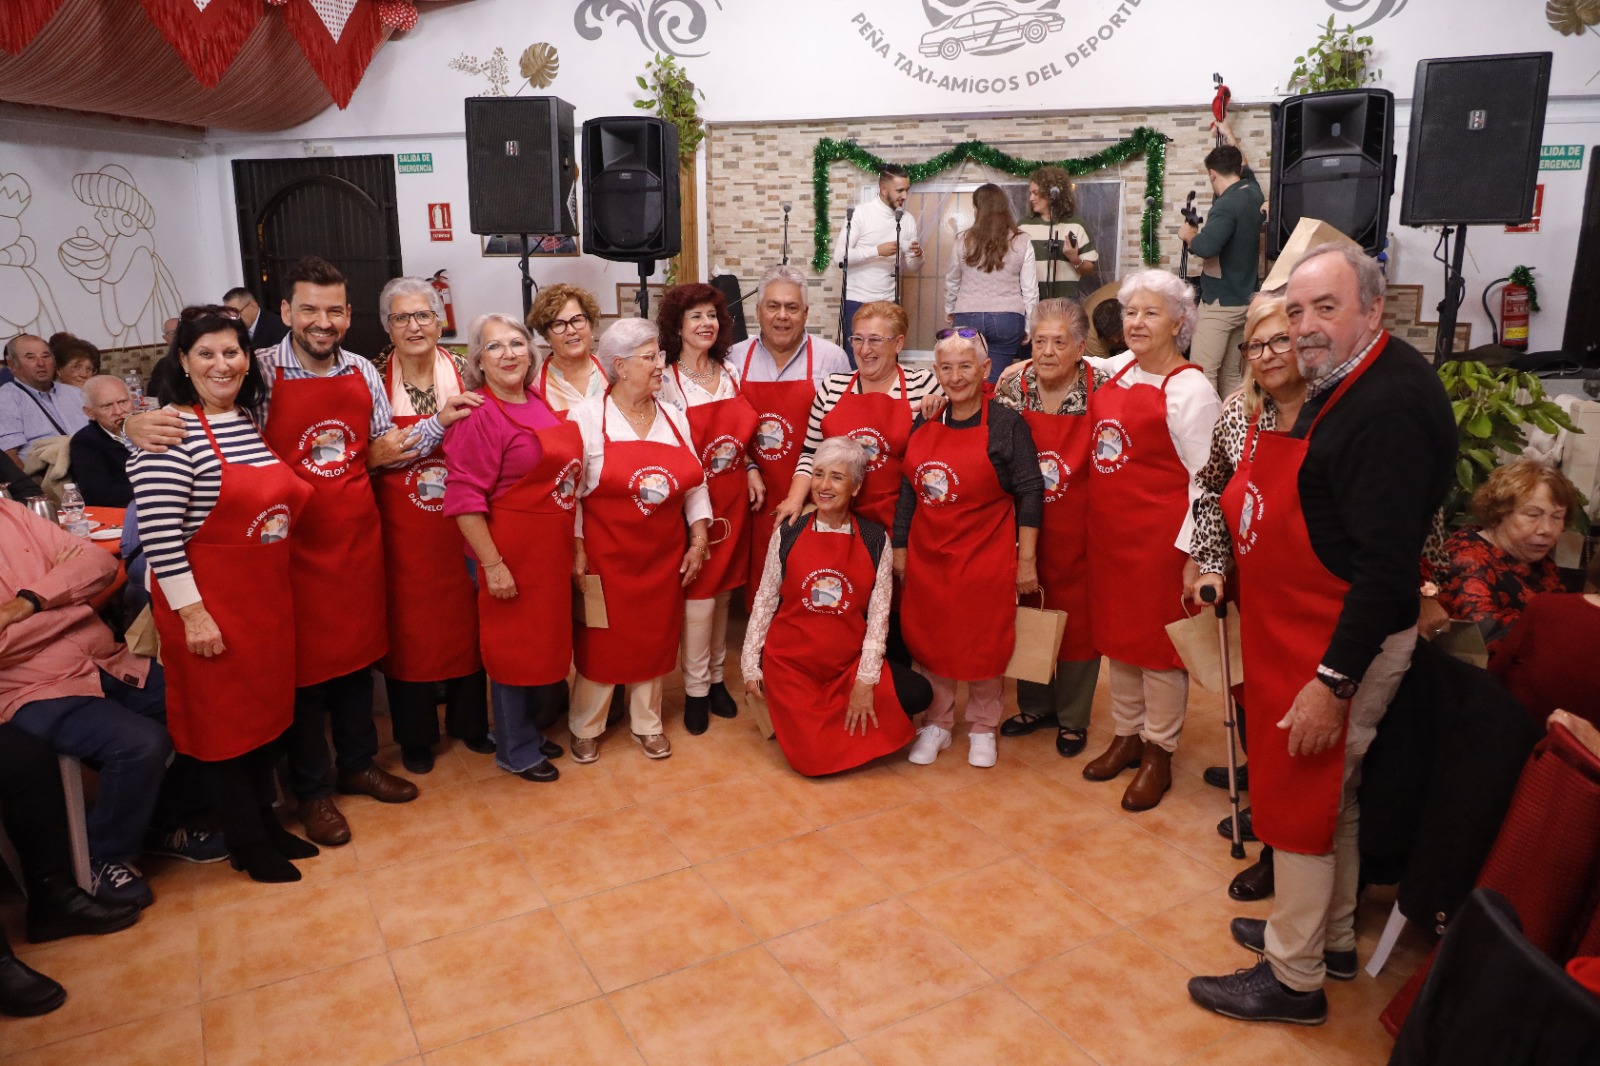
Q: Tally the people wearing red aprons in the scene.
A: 15